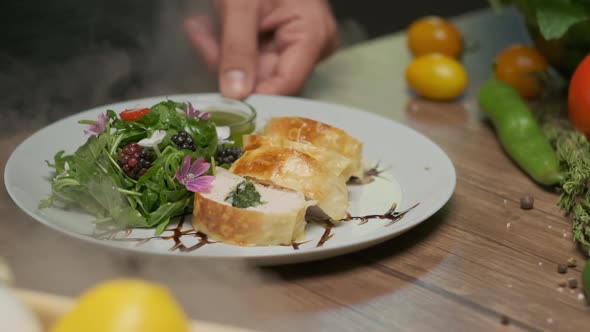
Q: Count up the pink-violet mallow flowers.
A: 3